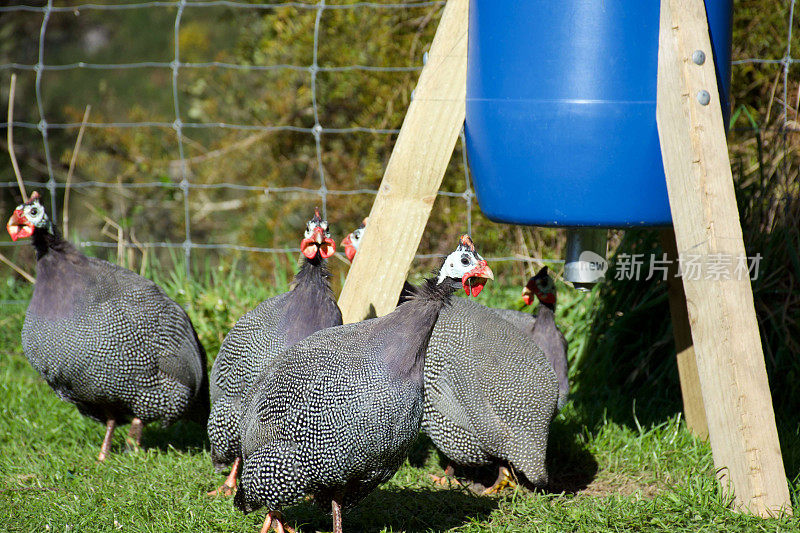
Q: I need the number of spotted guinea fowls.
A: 5